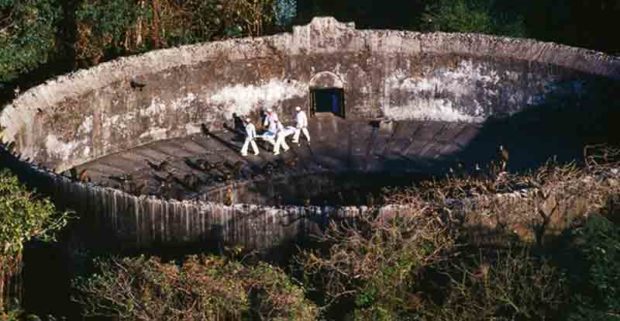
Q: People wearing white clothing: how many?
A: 4